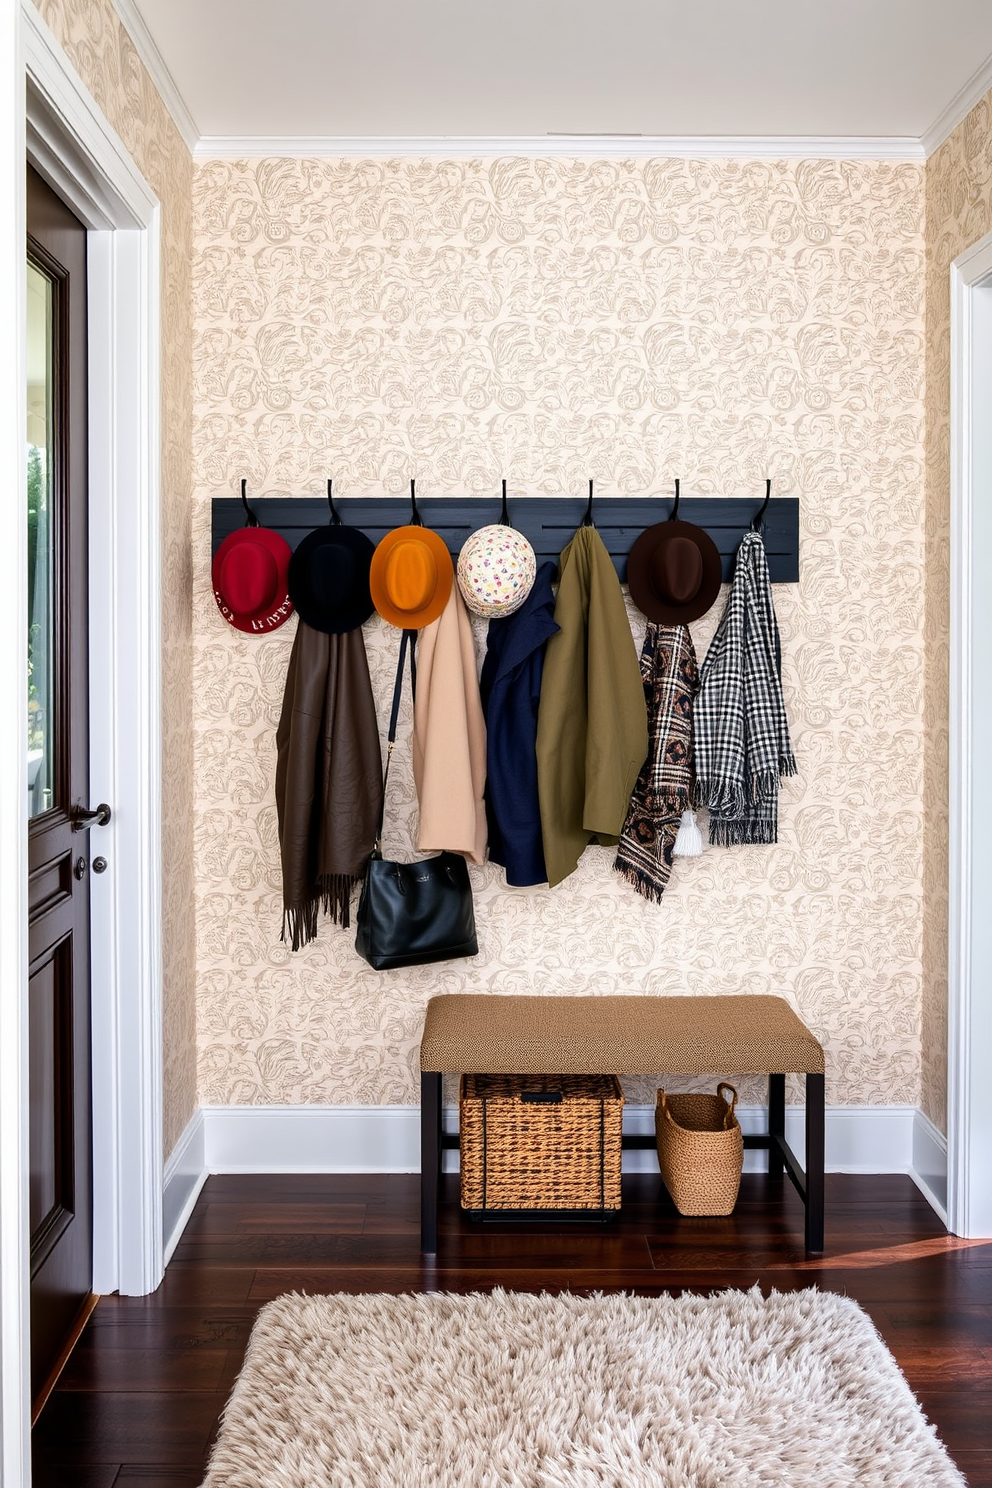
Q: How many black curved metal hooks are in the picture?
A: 7